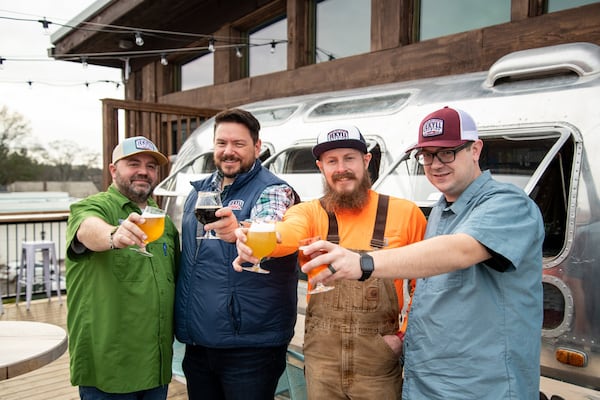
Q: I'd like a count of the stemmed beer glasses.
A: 4